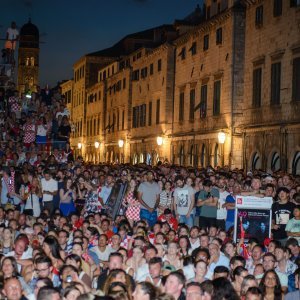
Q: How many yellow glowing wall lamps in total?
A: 5